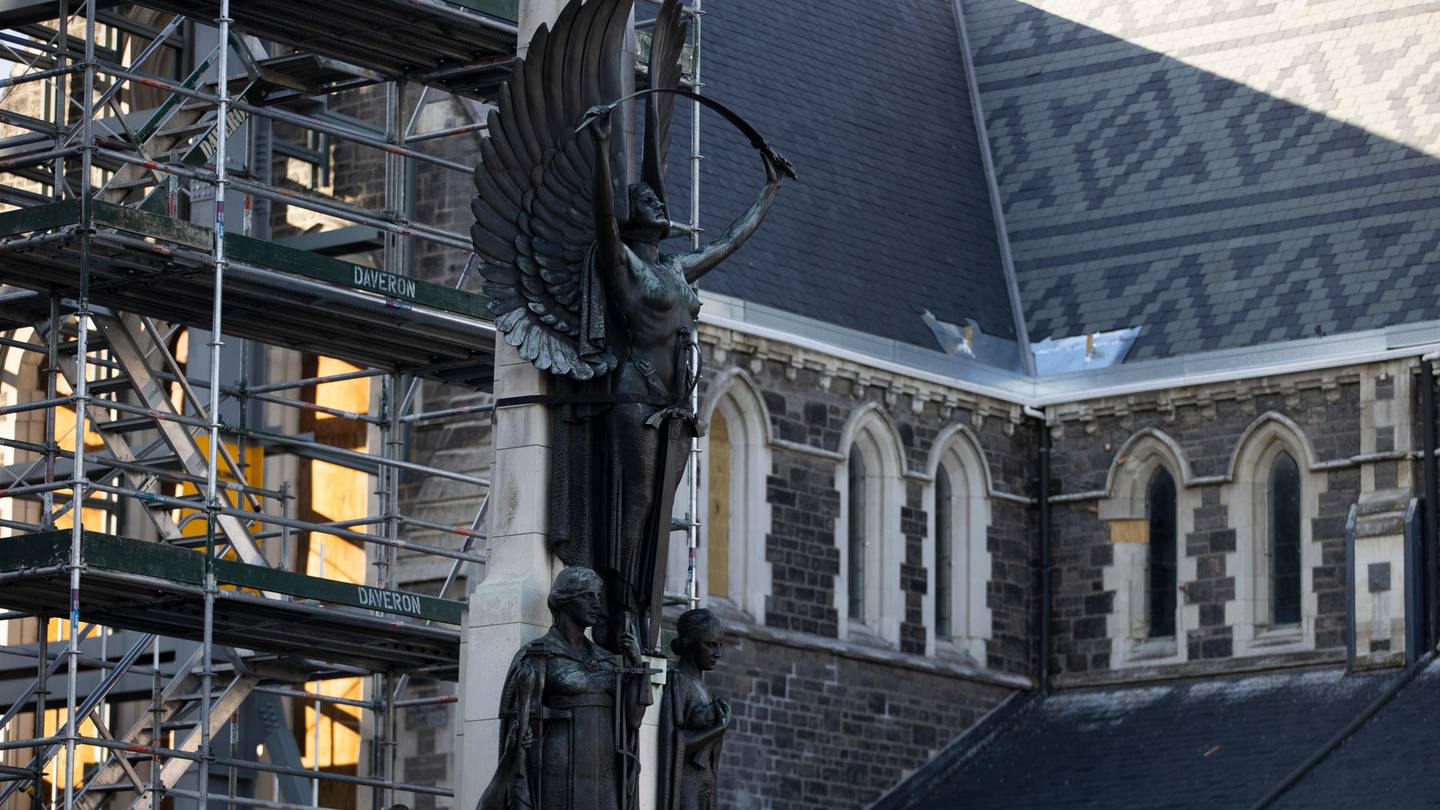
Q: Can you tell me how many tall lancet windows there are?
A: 5